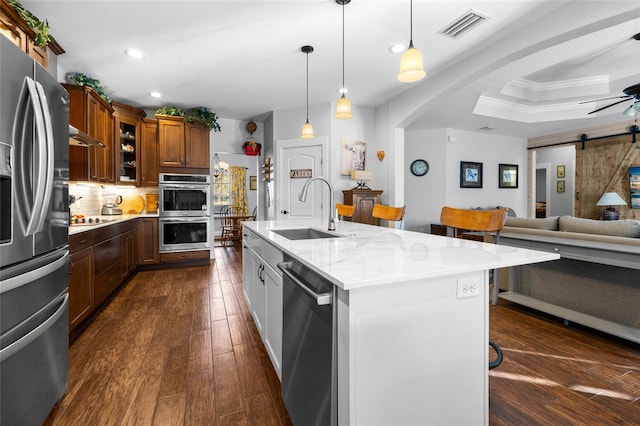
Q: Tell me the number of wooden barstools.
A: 3